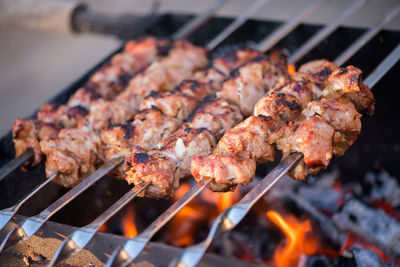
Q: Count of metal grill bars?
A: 6